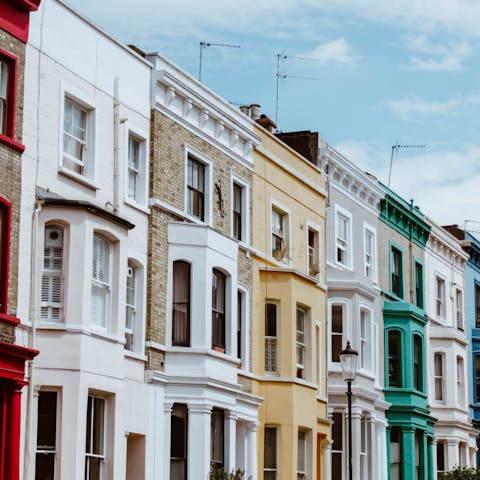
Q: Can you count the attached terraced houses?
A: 8